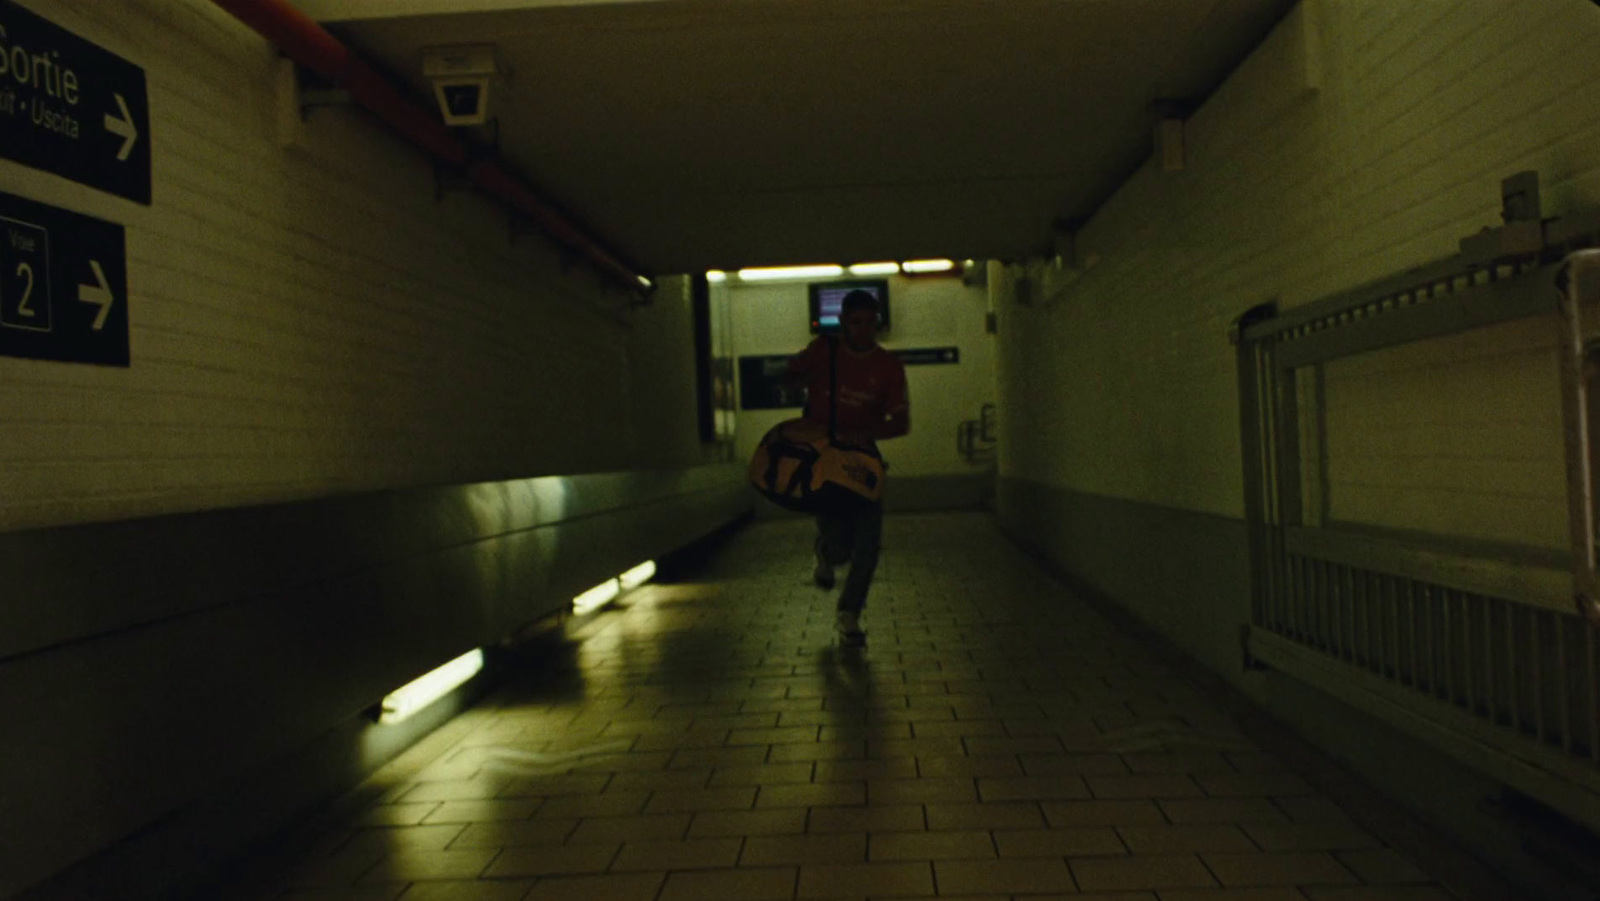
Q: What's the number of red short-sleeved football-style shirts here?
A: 1